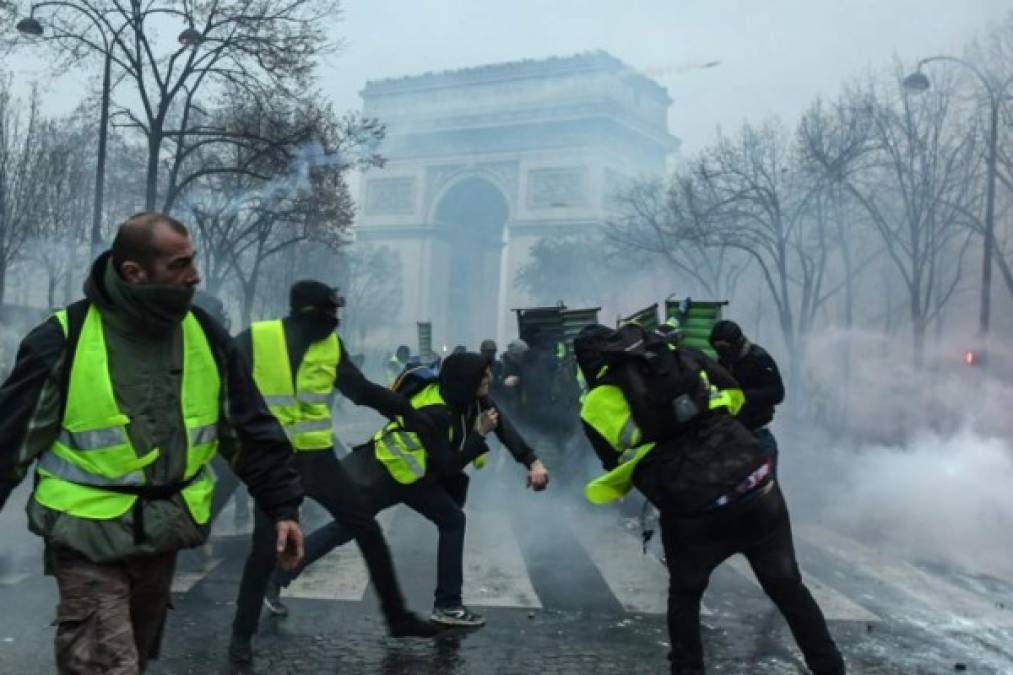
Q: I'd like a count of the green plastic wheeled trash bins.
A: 0